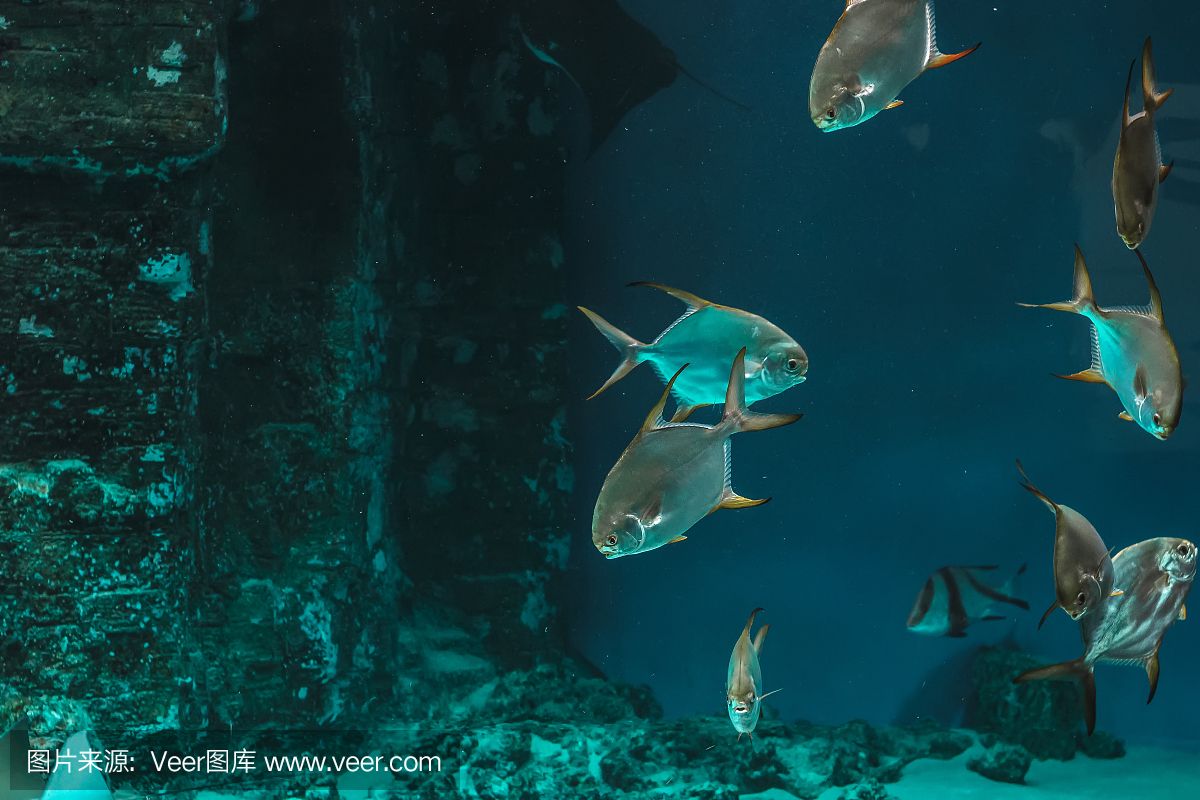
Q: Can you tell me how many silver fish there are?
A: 8